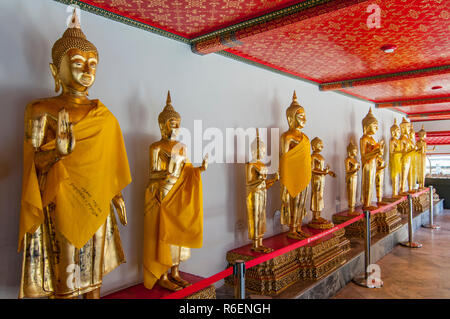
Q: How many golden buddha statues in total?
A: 12